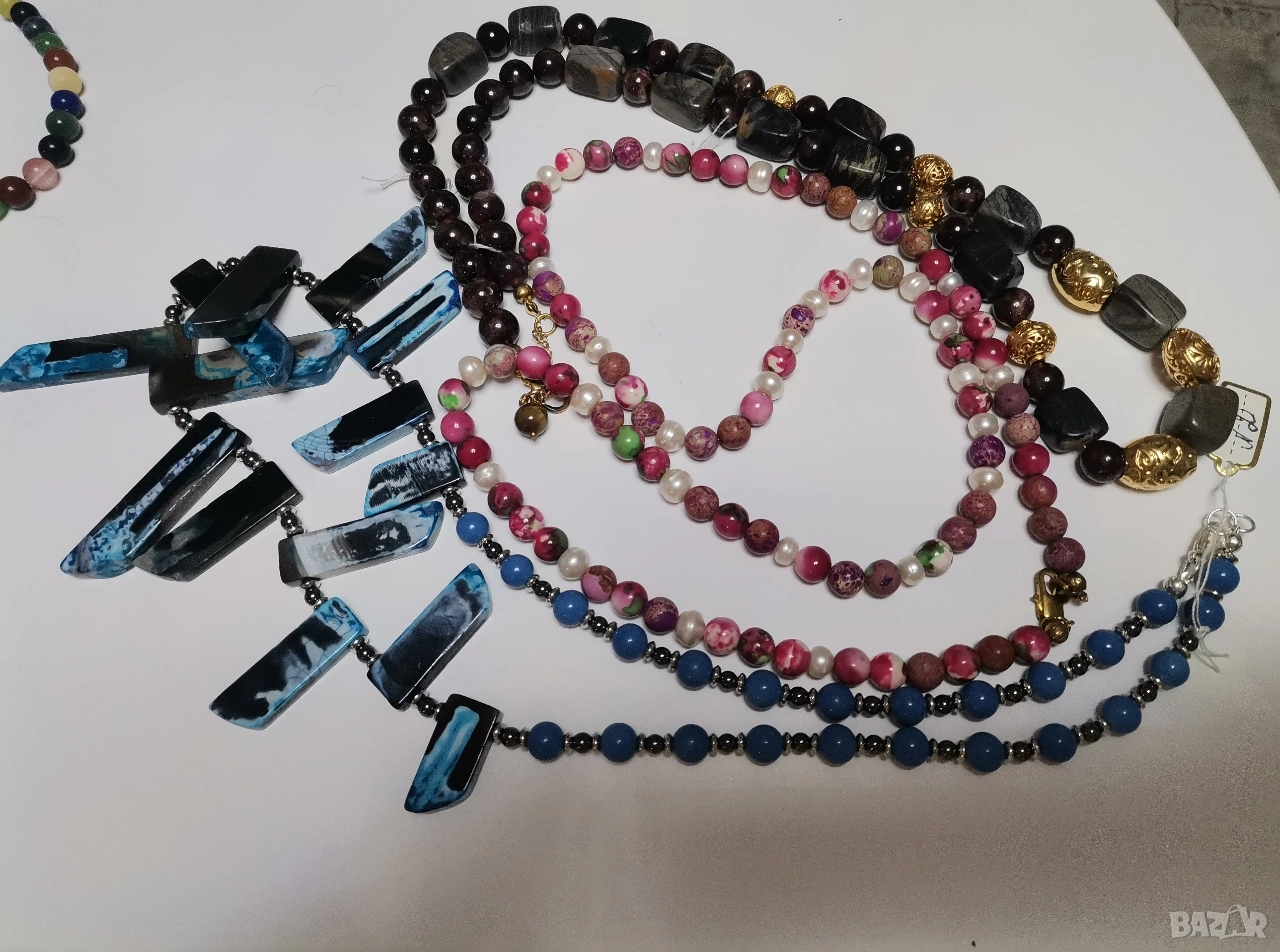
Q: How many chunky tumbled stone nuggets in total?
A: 14